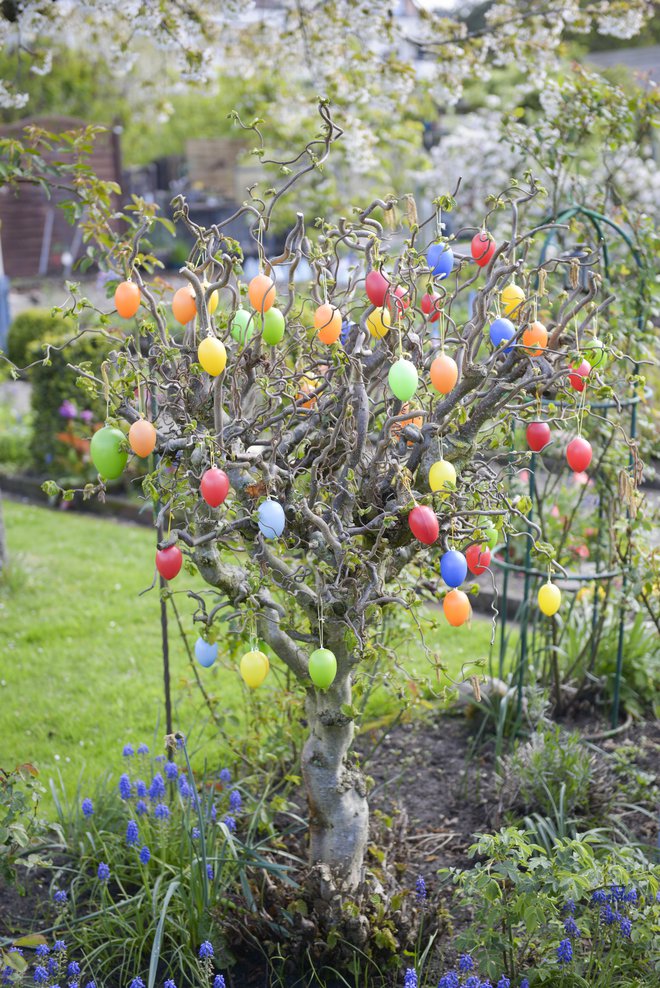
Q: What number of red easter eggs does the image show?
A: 11